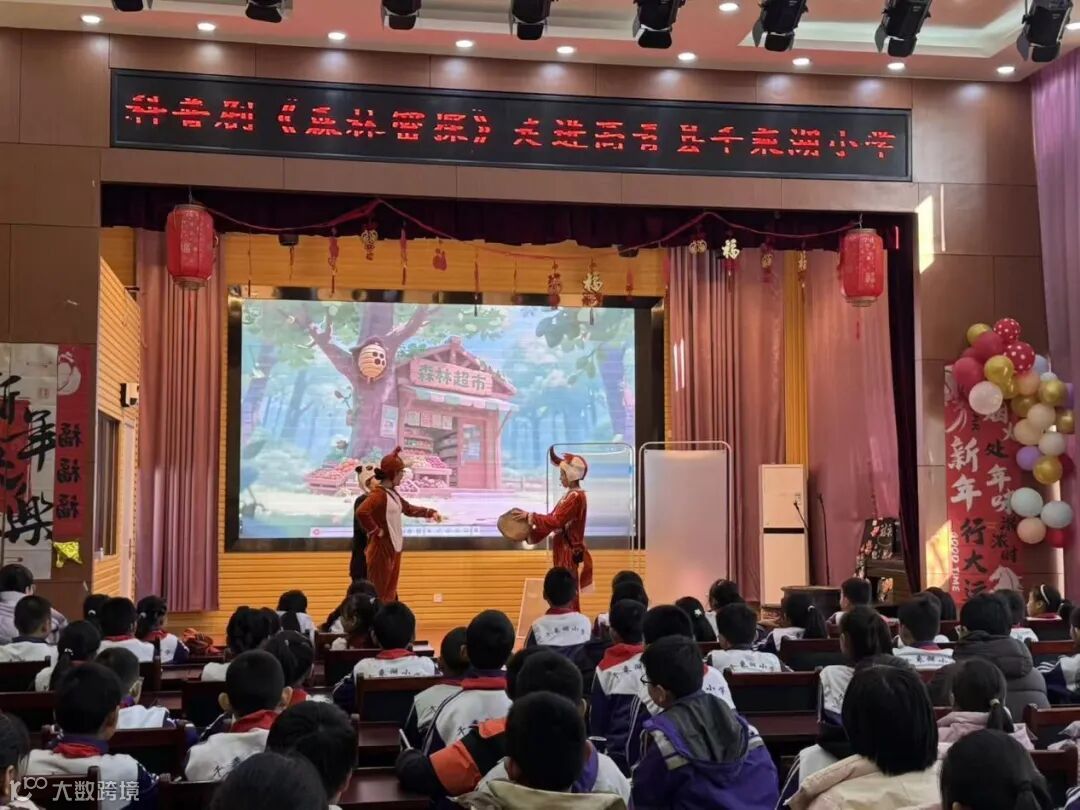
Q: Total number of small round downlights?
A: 11